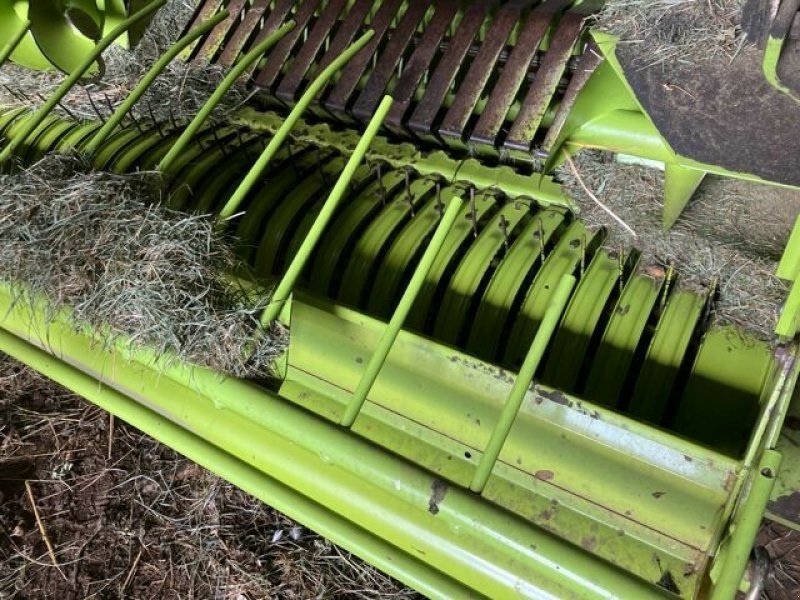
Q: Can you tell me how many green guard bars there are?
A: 8